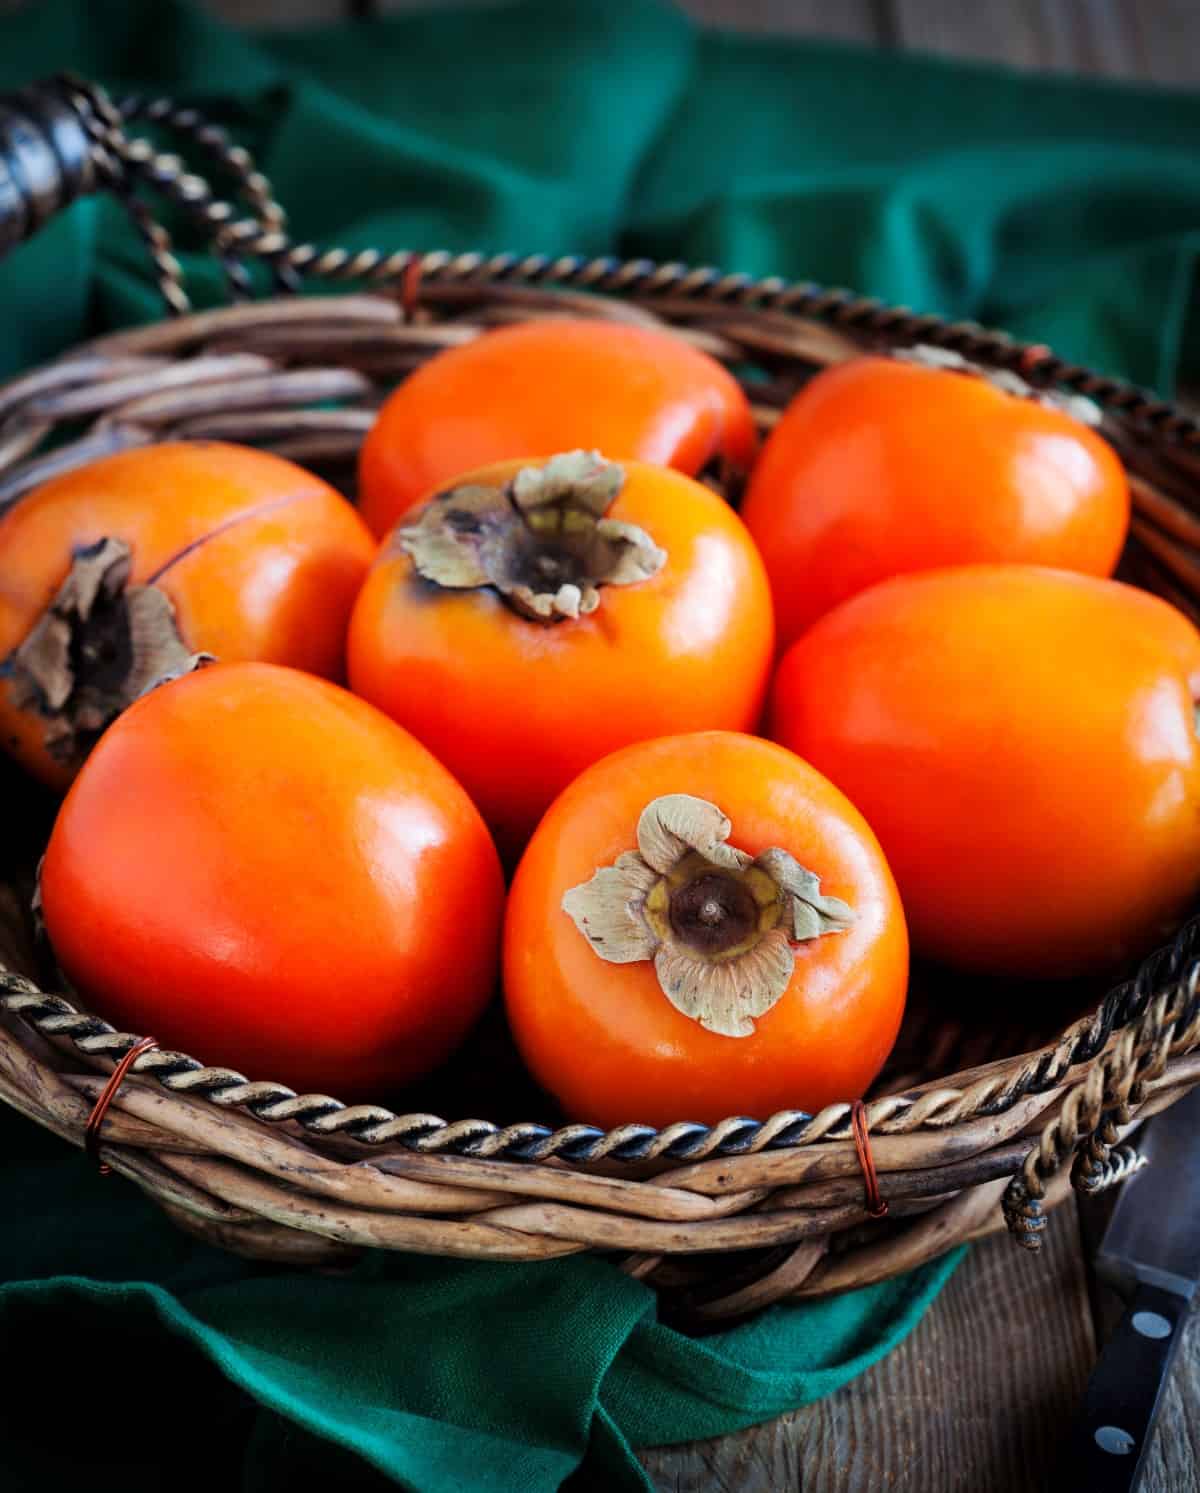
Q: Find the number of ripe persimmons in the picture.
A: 7